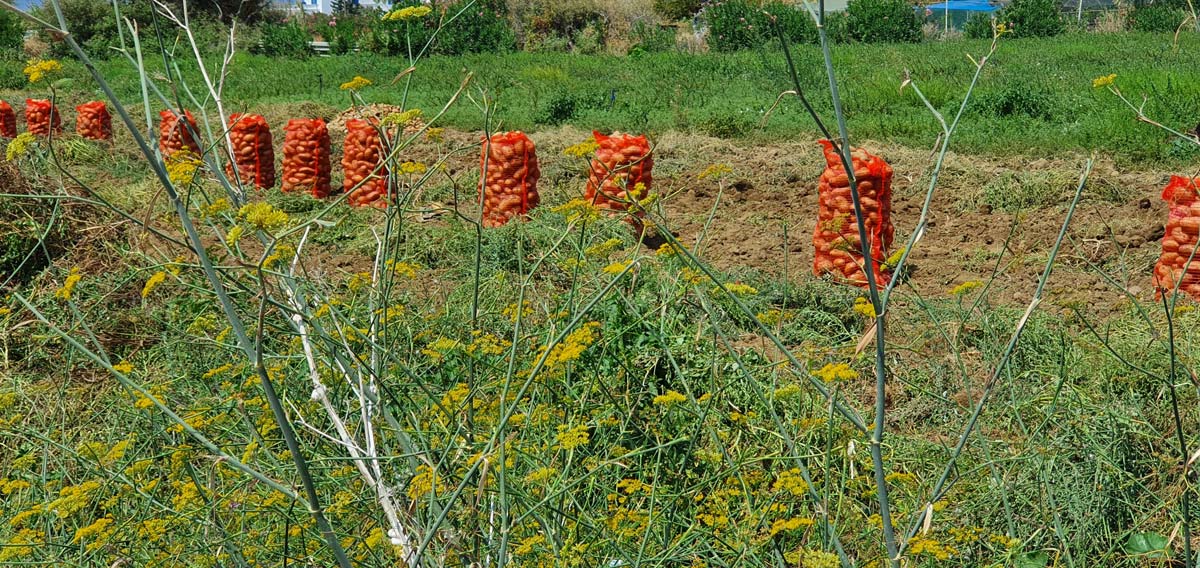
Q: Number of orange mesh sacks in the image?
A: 11